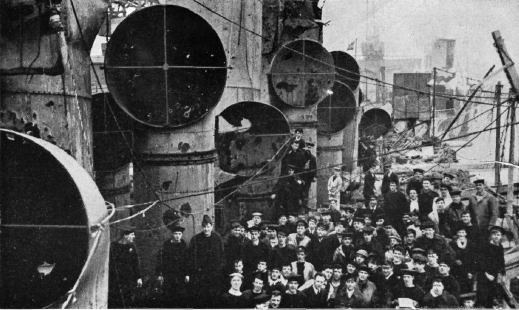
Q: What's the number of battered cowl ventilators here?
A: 8